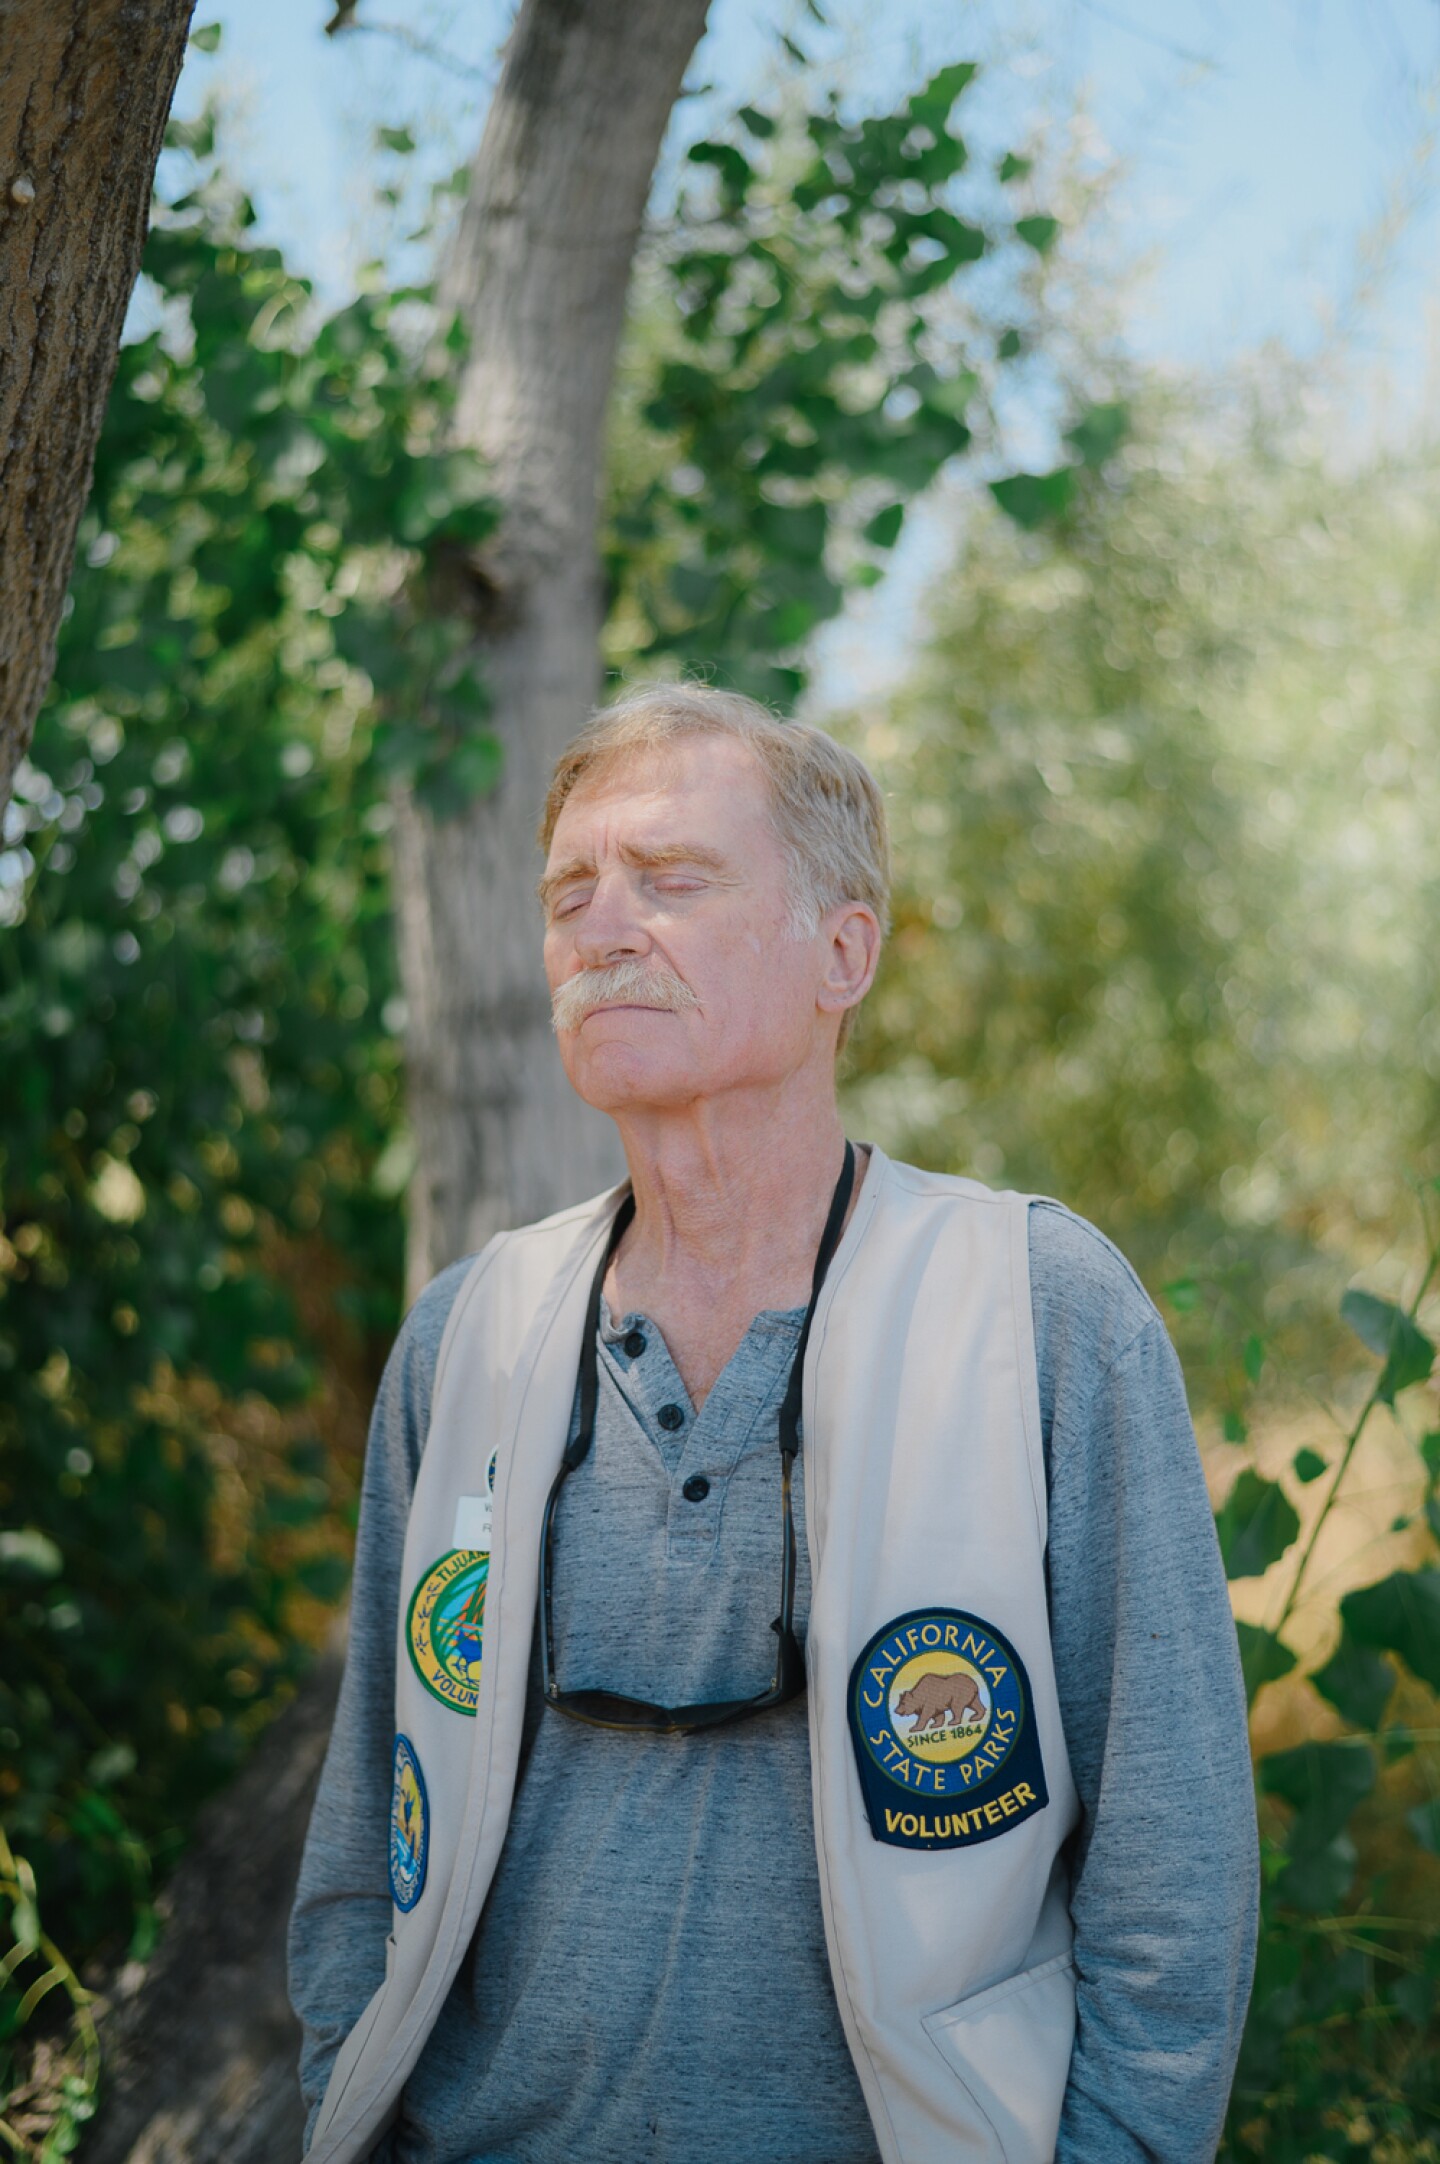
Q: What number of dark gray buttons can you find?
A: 3